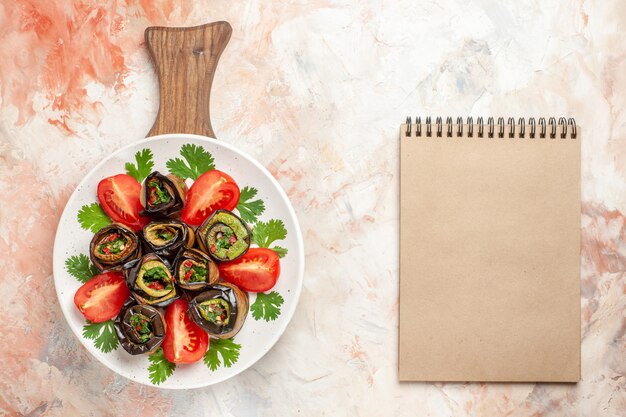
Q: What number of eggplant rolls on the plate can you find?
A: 8